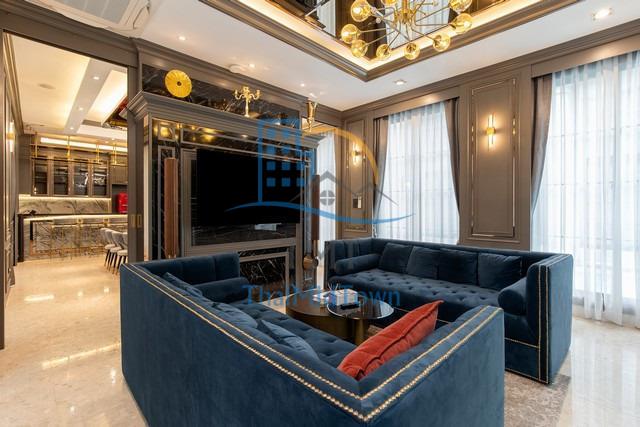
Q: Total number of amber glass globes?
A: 9